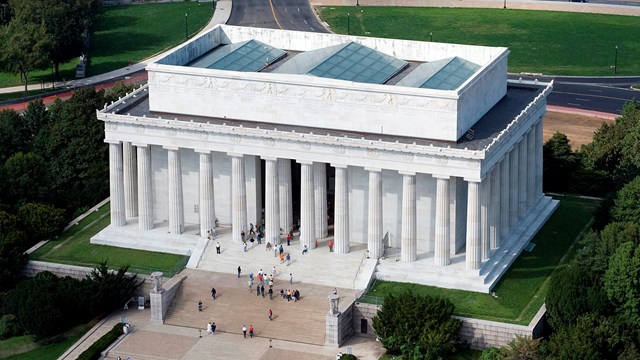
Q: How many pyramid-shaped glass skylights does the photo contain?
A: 3